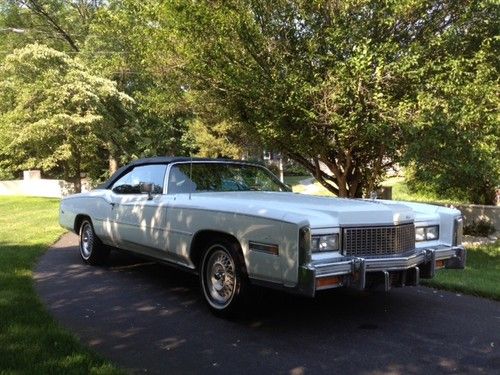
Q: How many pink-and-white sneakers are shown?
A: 0